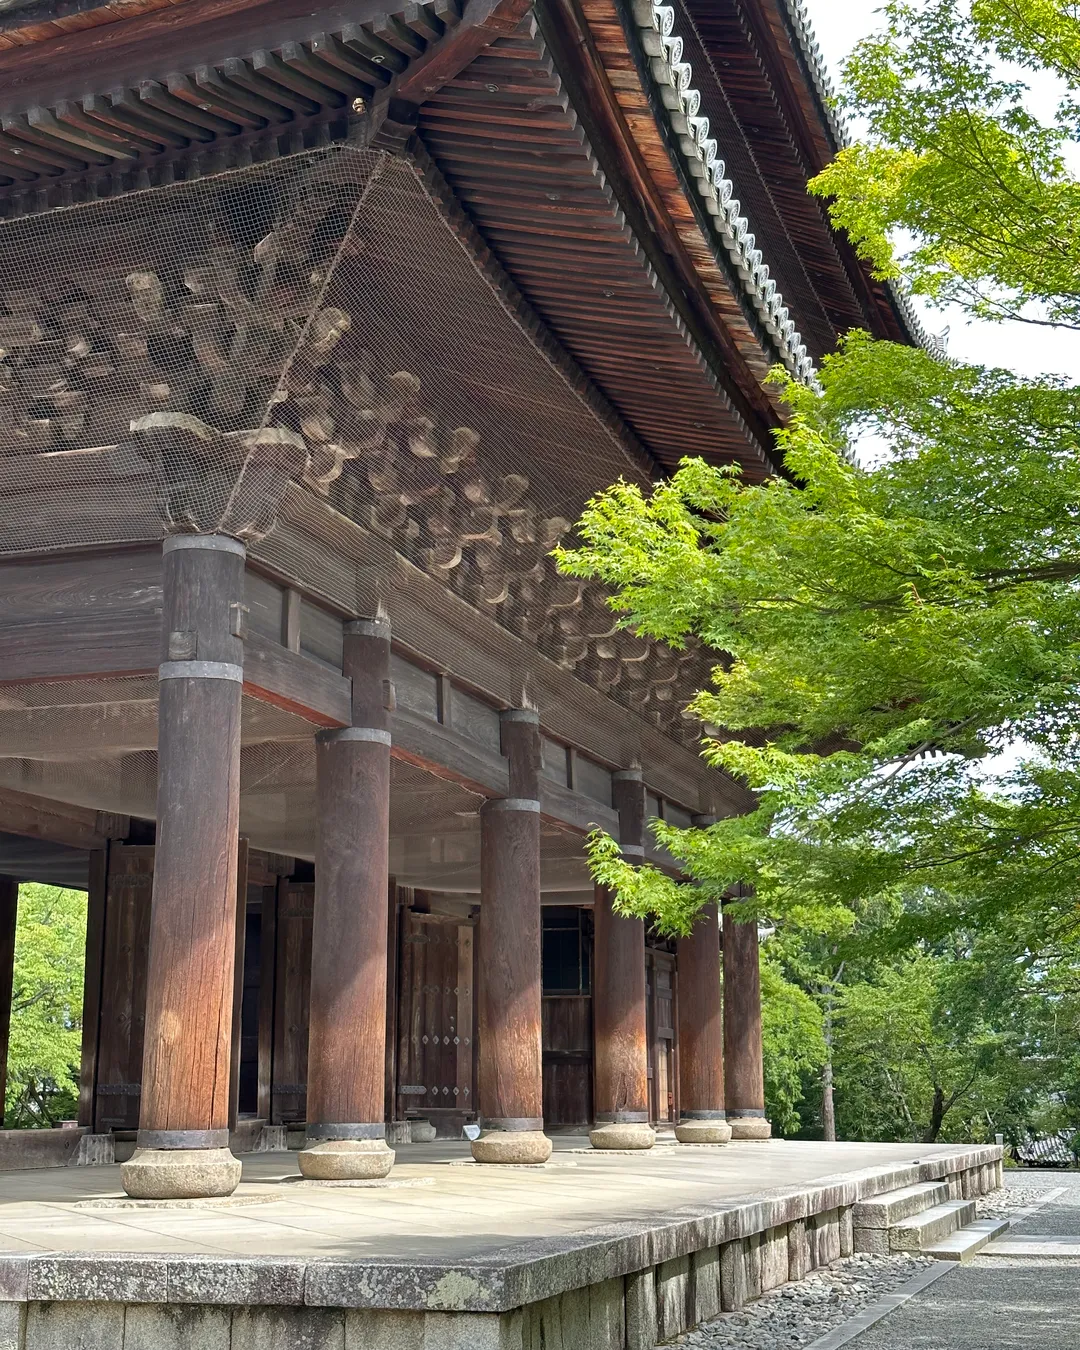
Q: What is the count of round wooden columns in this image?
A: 6